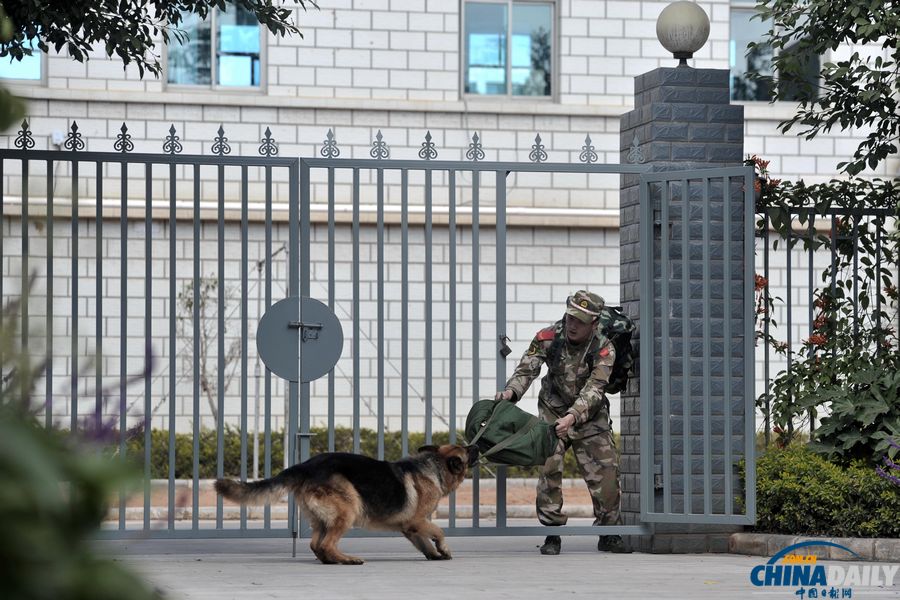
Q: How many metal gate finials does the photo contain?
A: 13